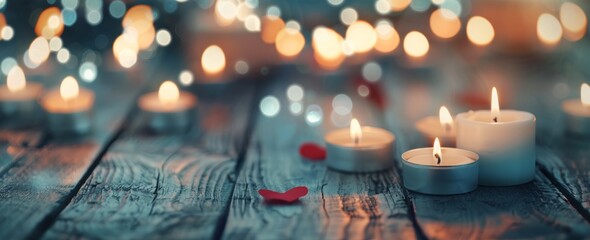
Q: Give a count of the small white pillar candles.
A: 1